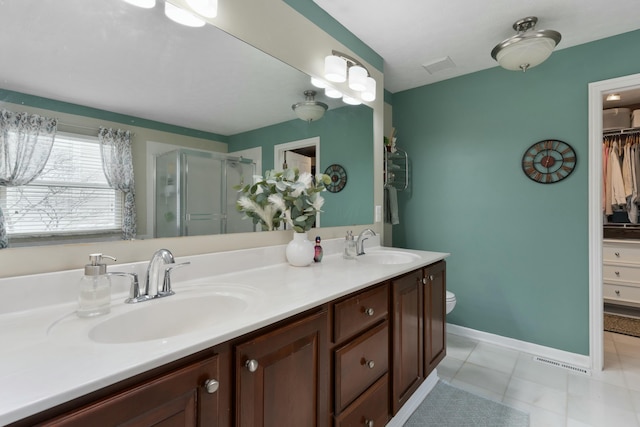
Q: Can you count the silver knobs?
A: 7